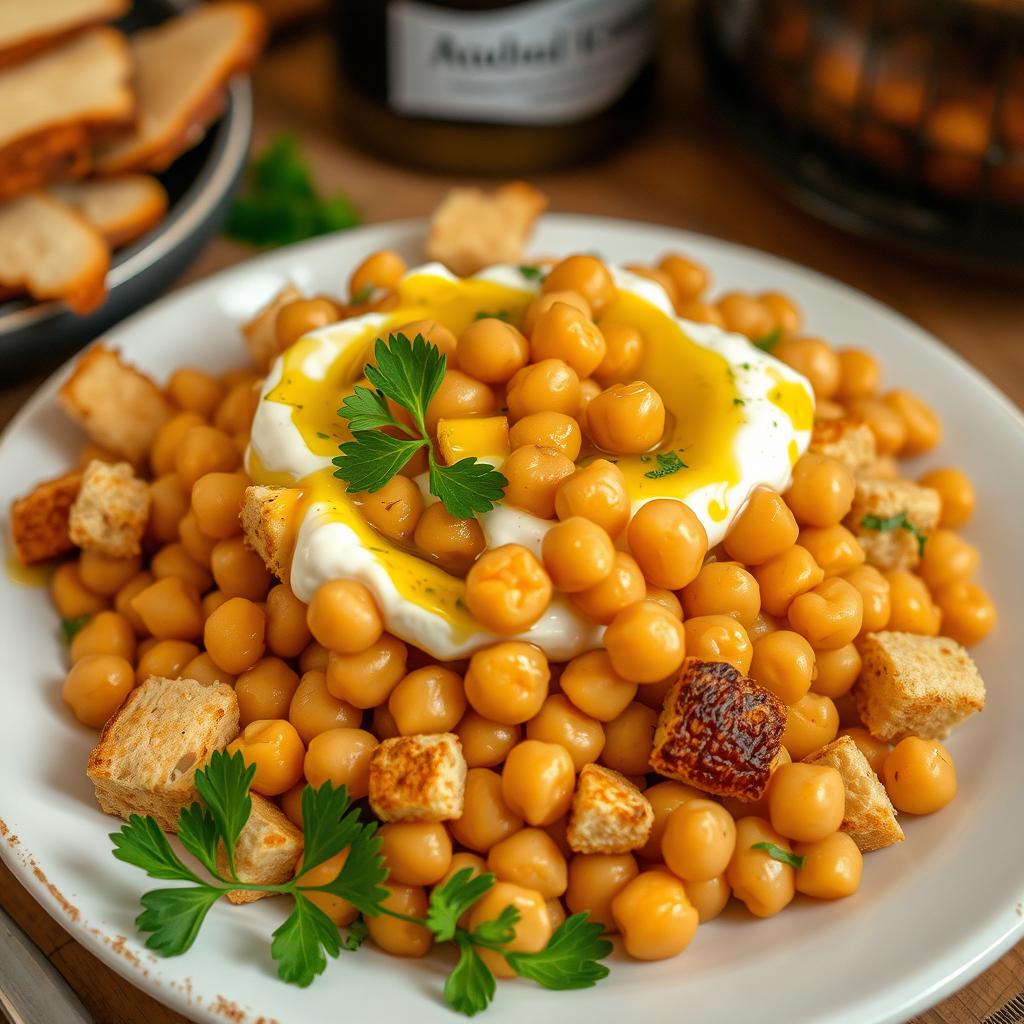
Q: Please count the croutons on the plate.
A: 15